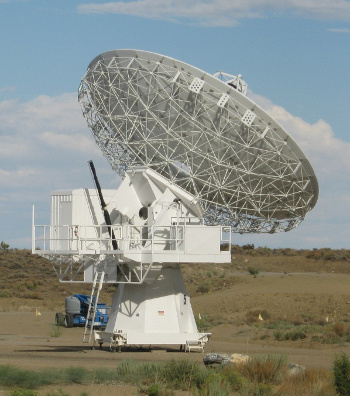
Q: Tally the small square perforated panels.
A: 3